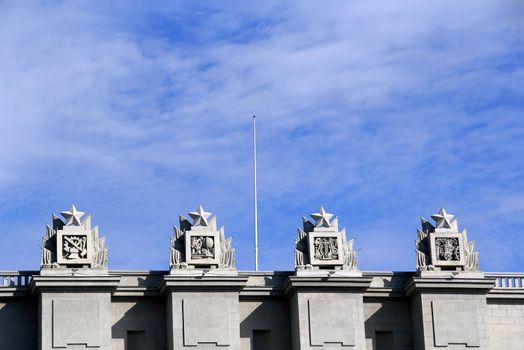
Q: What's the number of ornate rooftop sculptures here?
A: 4